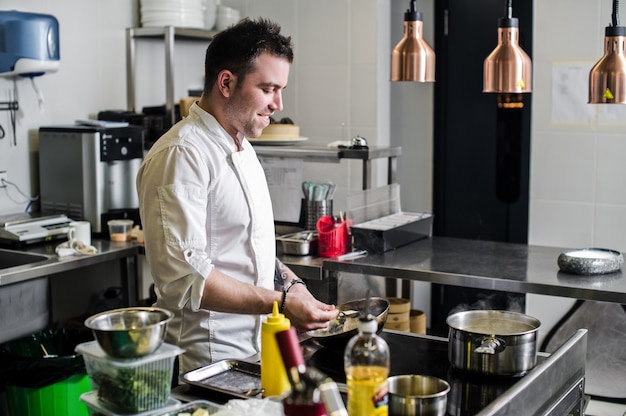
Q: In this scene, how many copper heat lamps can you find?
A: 3